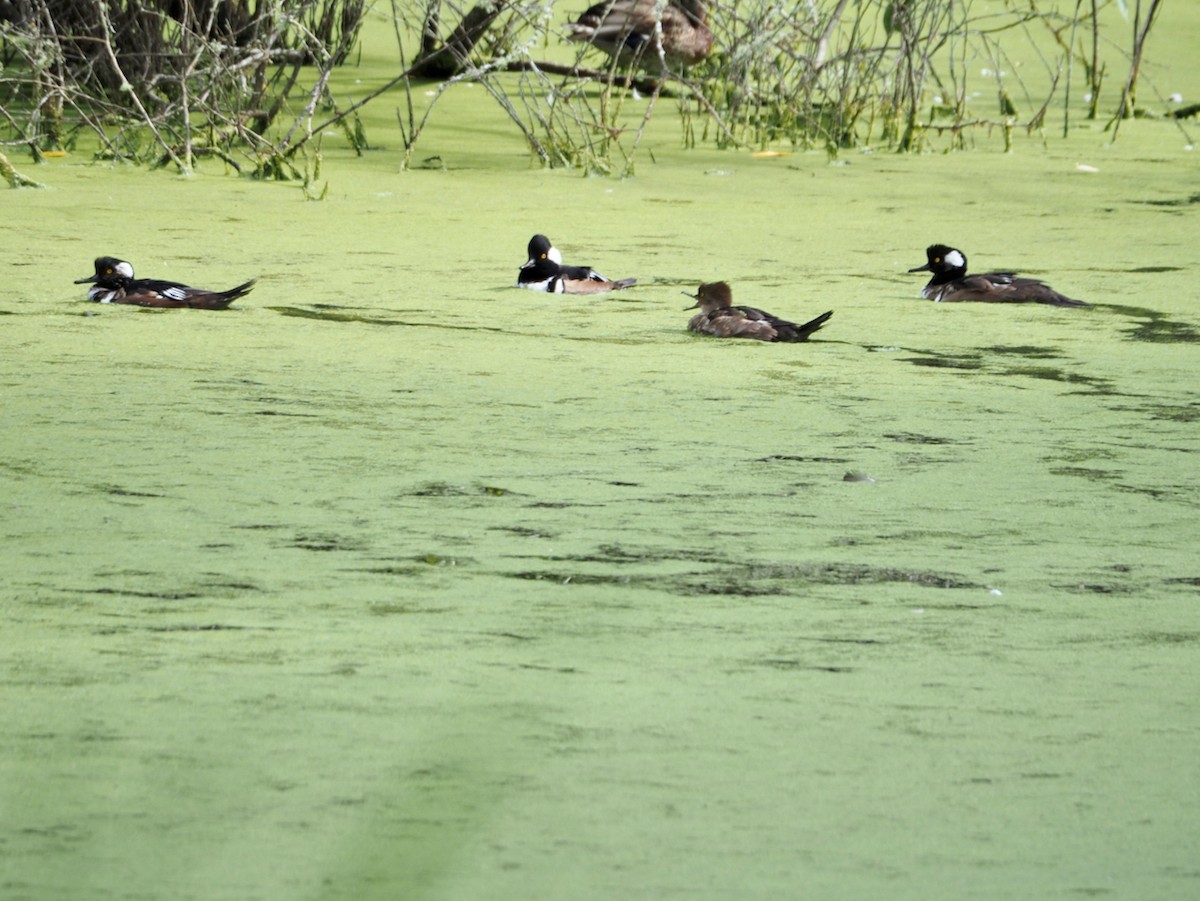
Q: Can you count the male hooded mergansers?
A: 3